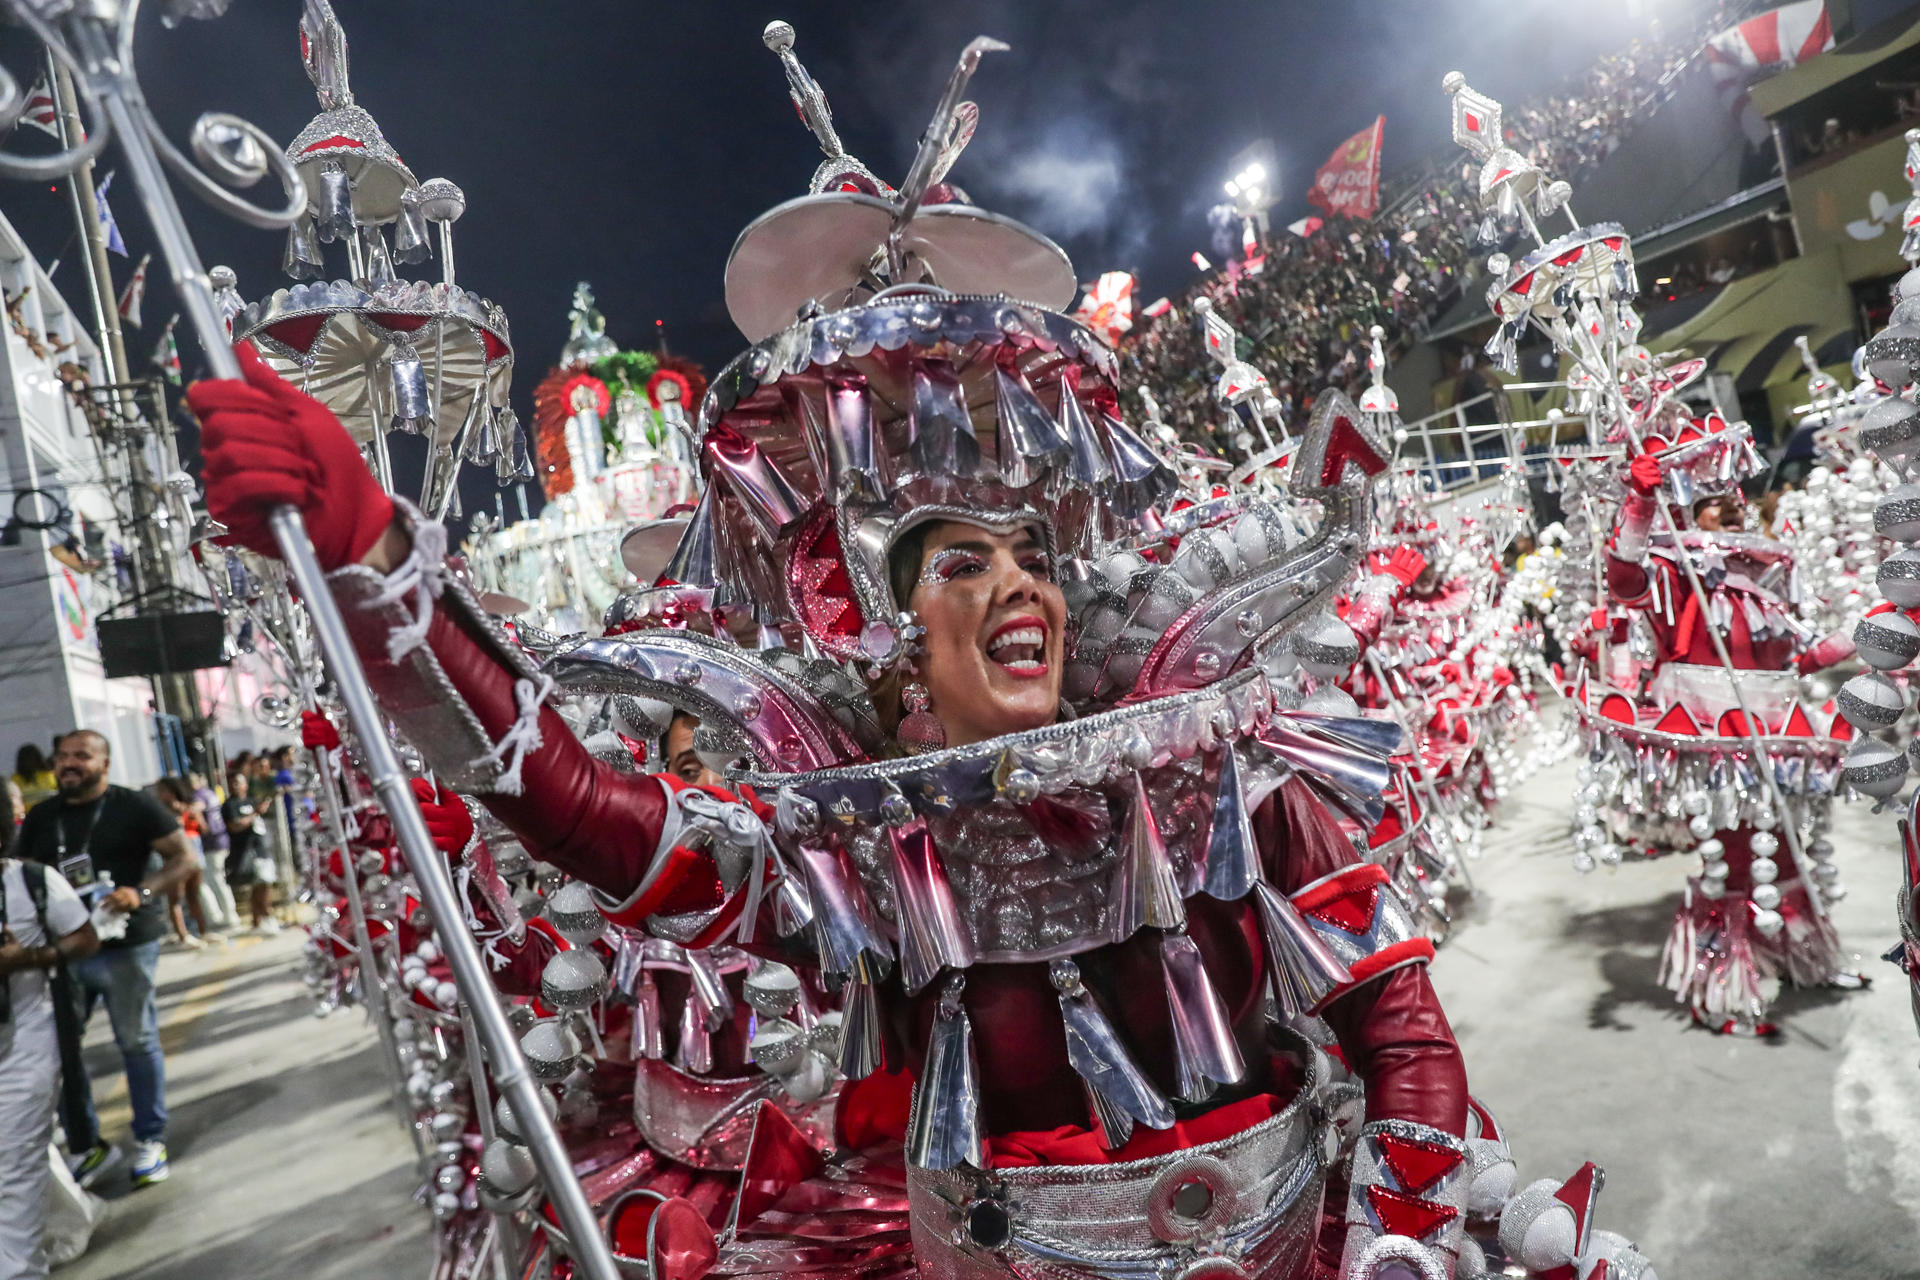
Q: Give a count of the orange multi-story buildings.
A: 0